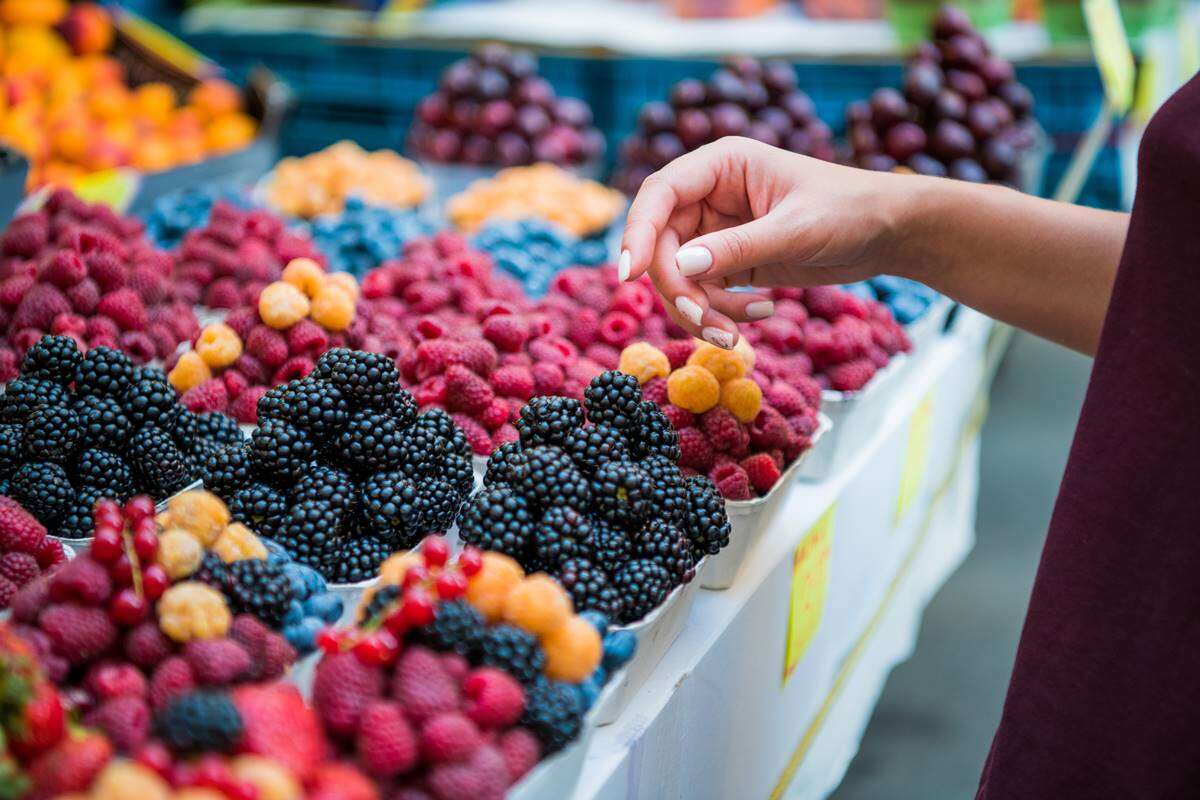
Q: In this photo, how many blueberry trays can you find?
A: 4